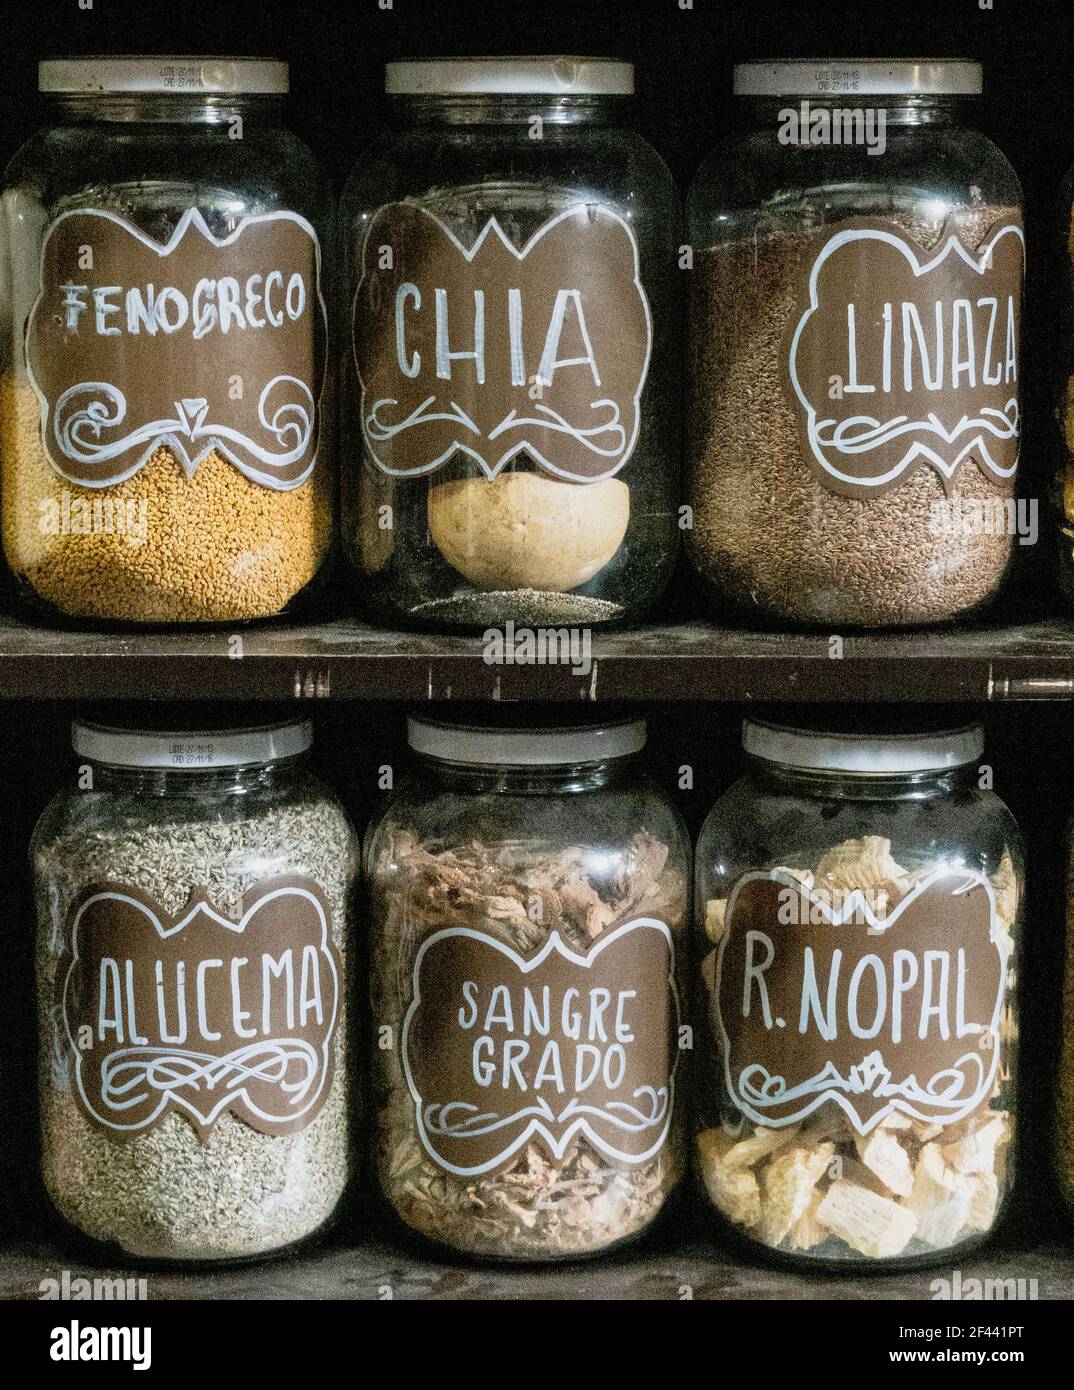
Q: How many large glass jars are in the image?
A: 6